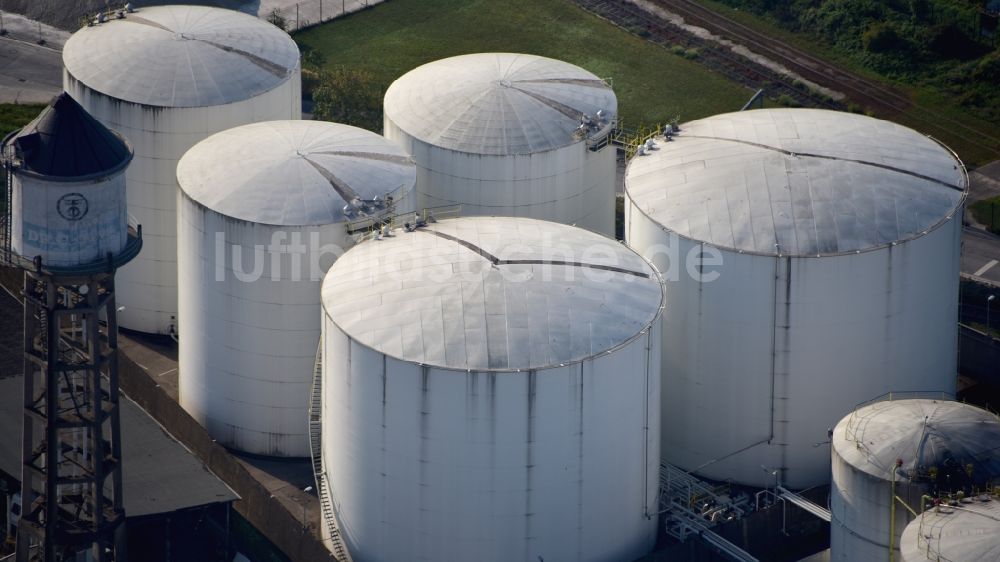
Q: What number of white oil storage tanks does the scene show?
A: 7